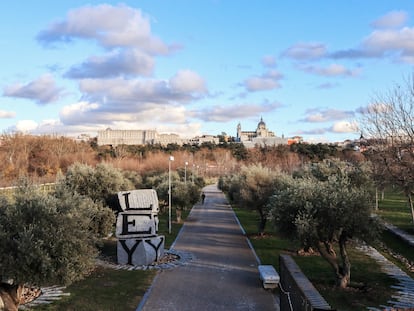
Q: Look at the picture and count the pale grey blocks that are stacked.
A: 3